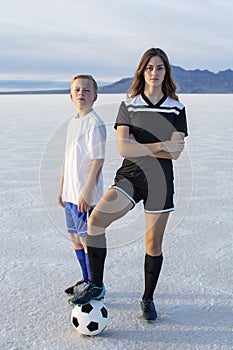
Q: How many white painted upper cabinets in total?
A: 0